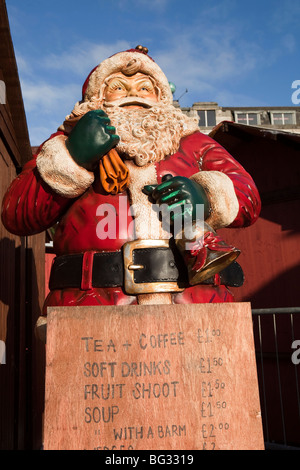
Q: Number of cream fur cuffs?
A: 2